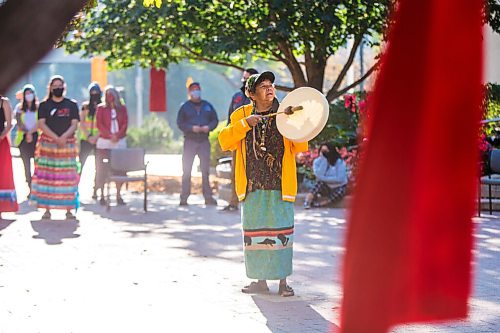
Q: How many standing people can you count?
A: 8